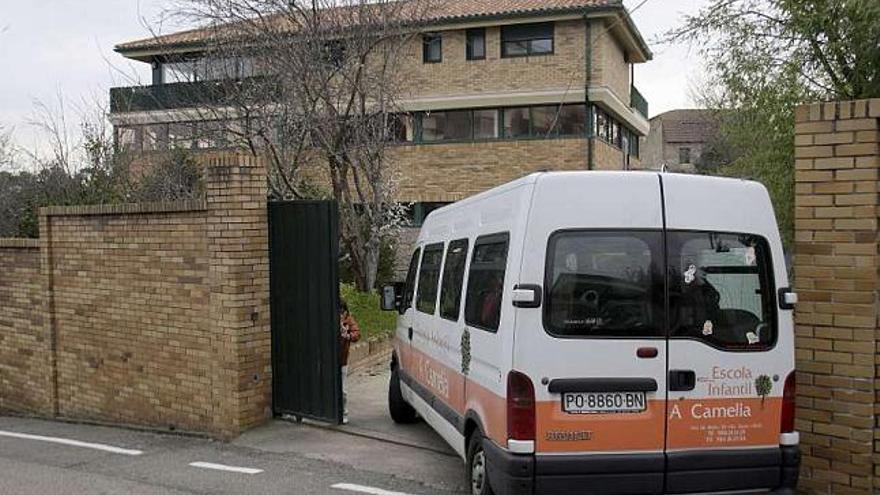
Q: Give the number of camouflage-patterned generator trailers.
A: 0